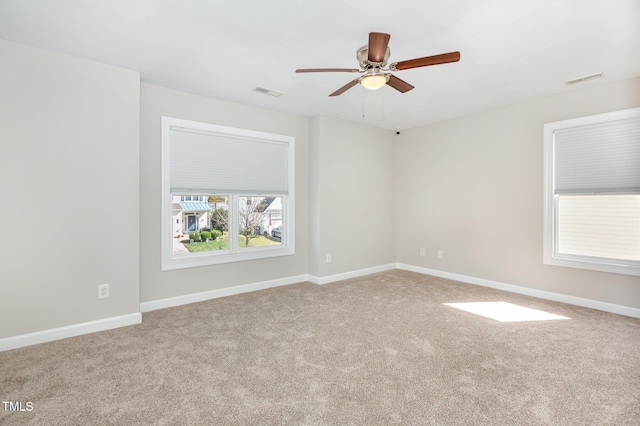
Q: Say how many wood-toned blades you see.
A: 5